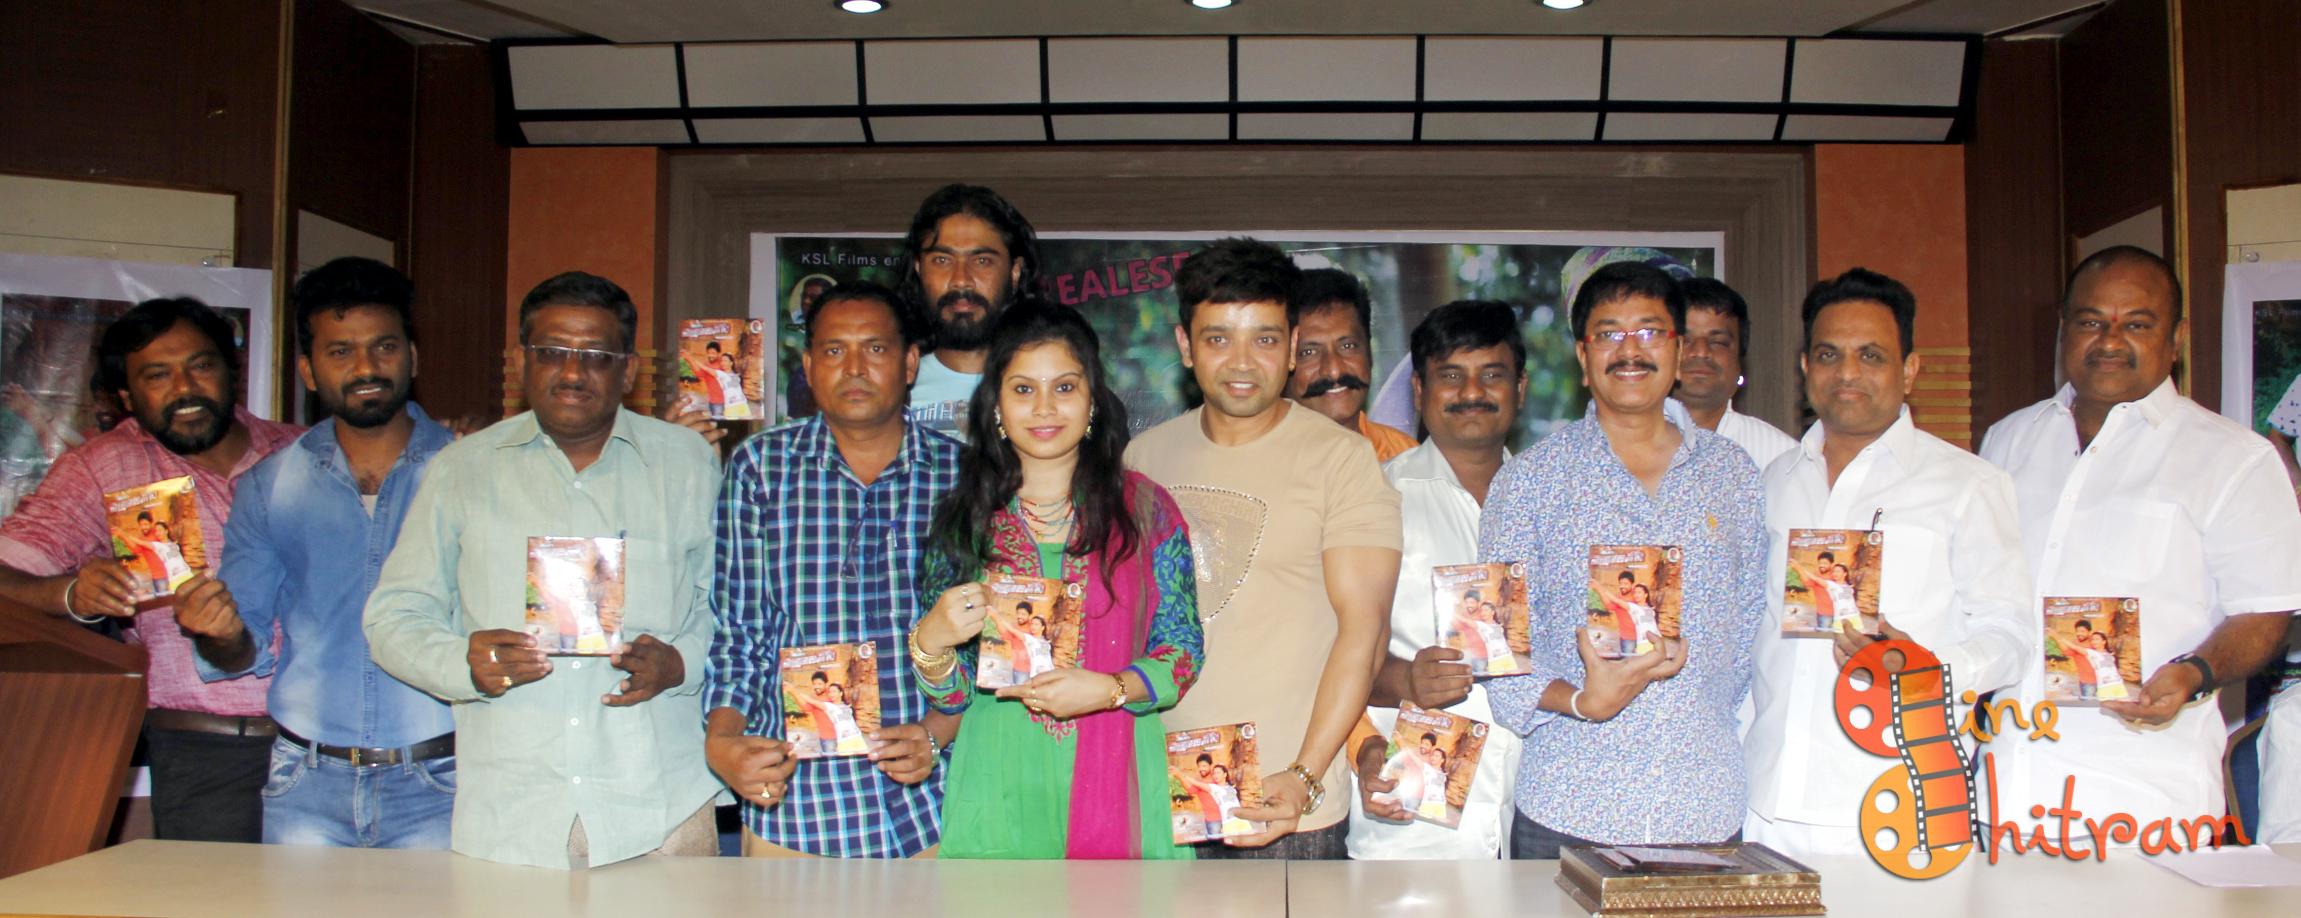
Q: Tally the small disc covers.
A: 11